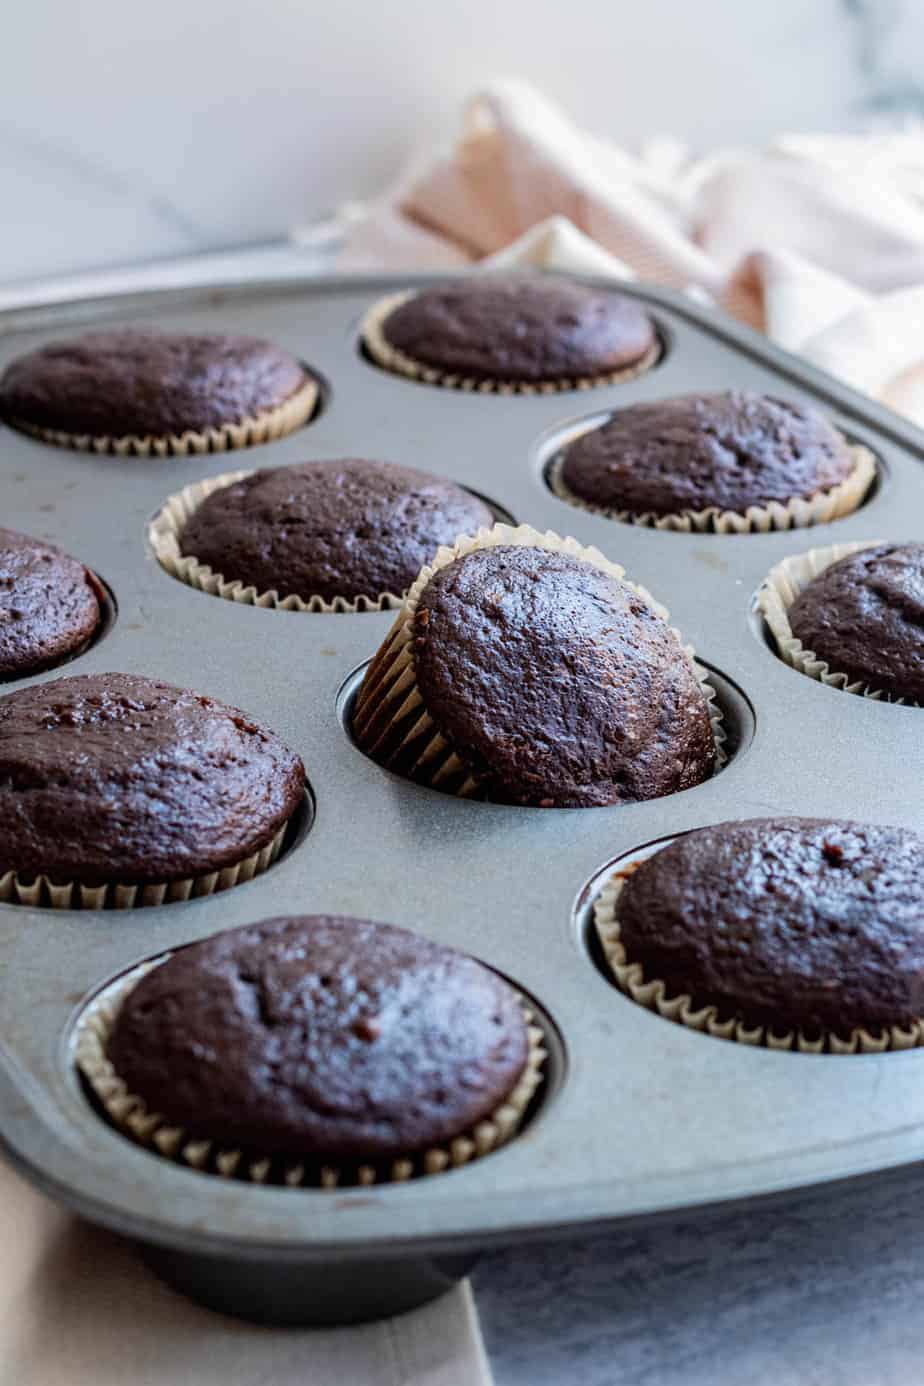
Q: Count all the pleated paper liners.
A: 9